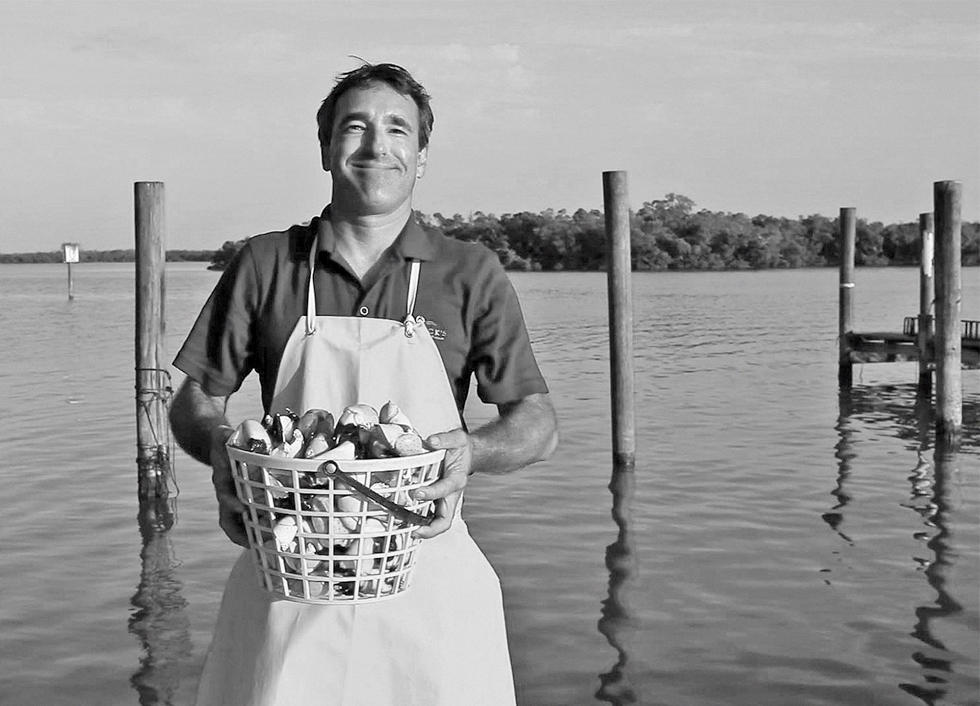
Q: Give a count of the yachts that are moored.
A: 0